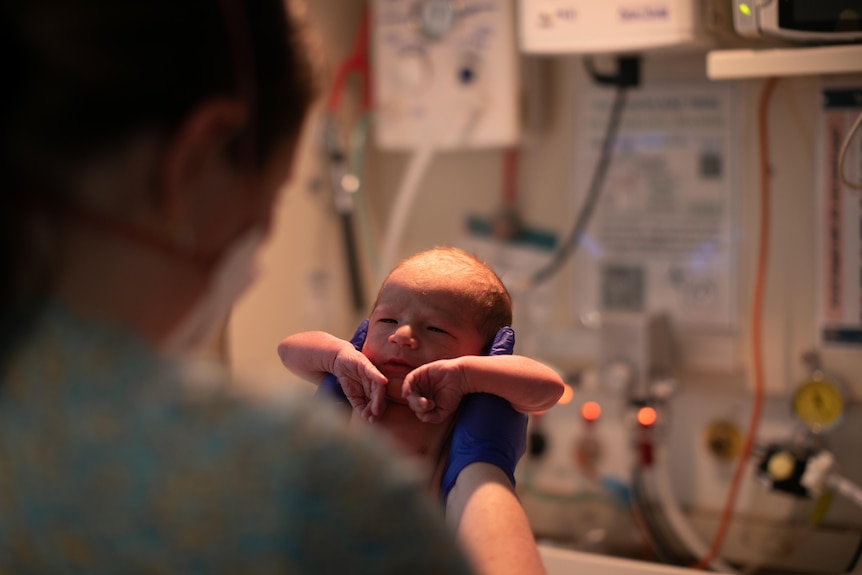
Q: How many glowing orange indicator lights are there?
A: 3